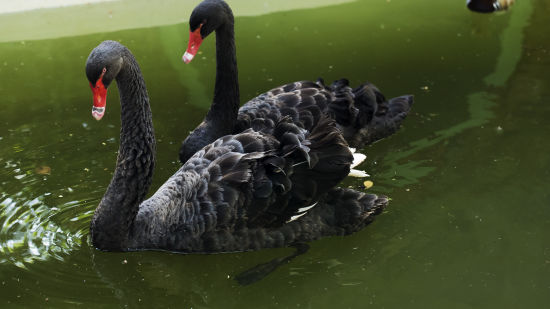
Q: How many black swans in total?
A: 2